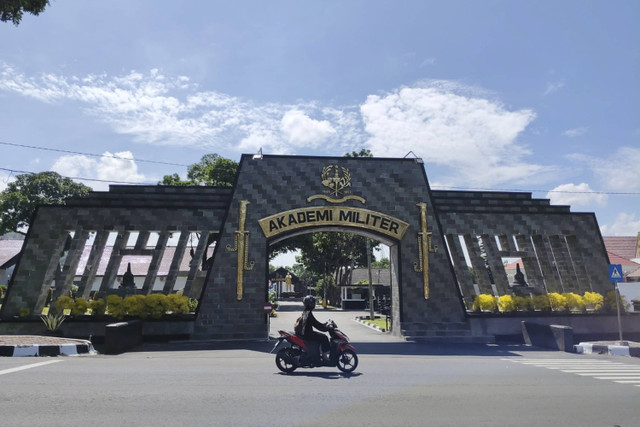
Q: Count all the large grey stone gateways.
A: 1